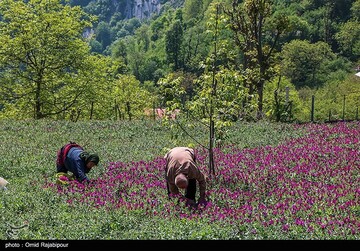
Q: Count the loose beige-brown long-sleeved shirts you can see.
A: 1